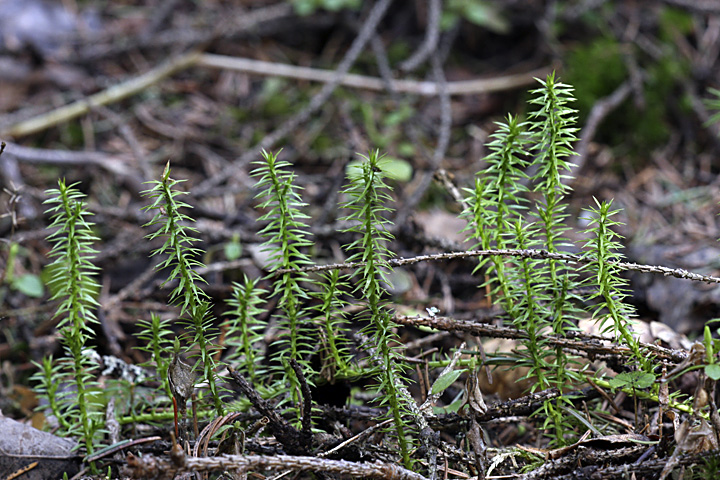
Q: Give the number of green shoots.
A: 13